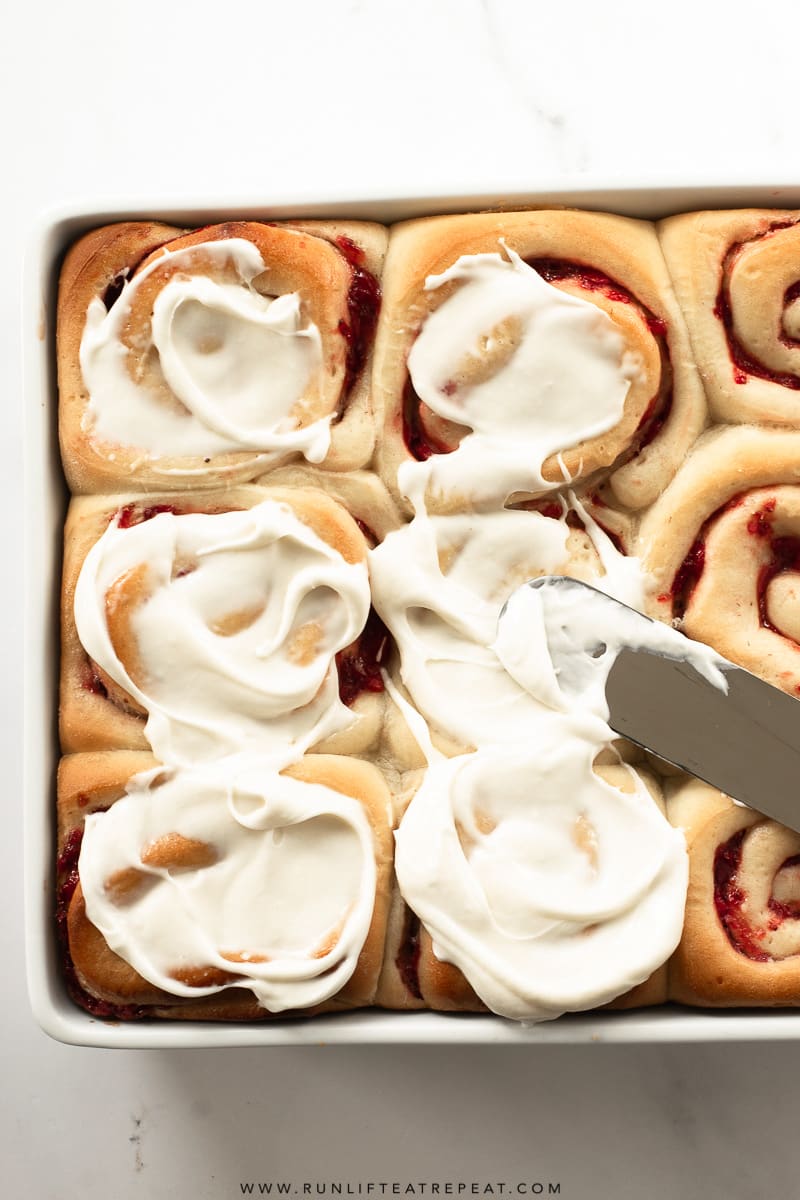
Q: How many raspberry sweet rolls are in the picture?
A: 9